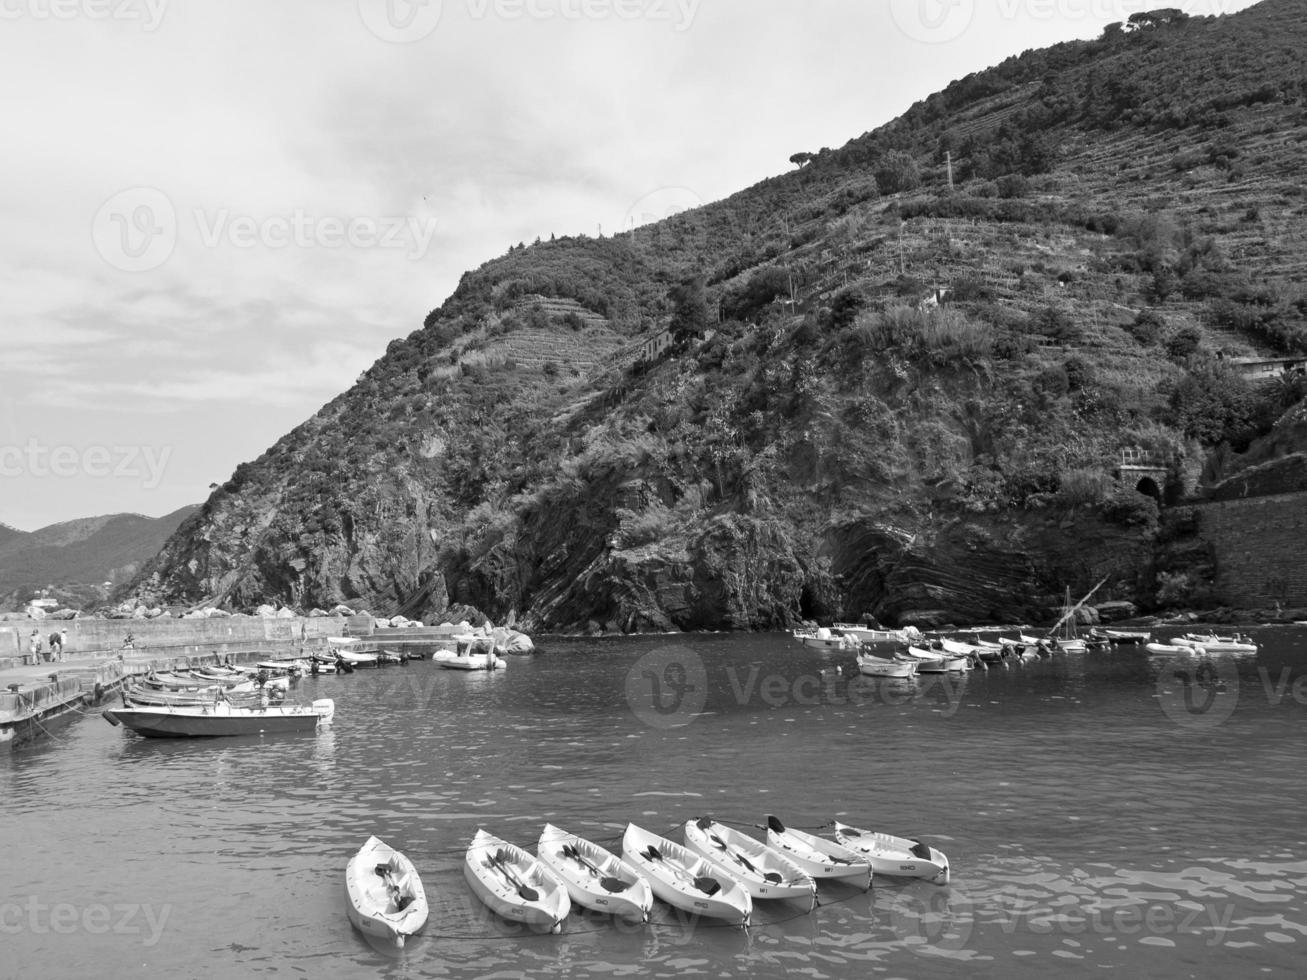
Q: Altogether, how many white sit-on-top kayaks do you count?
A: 7